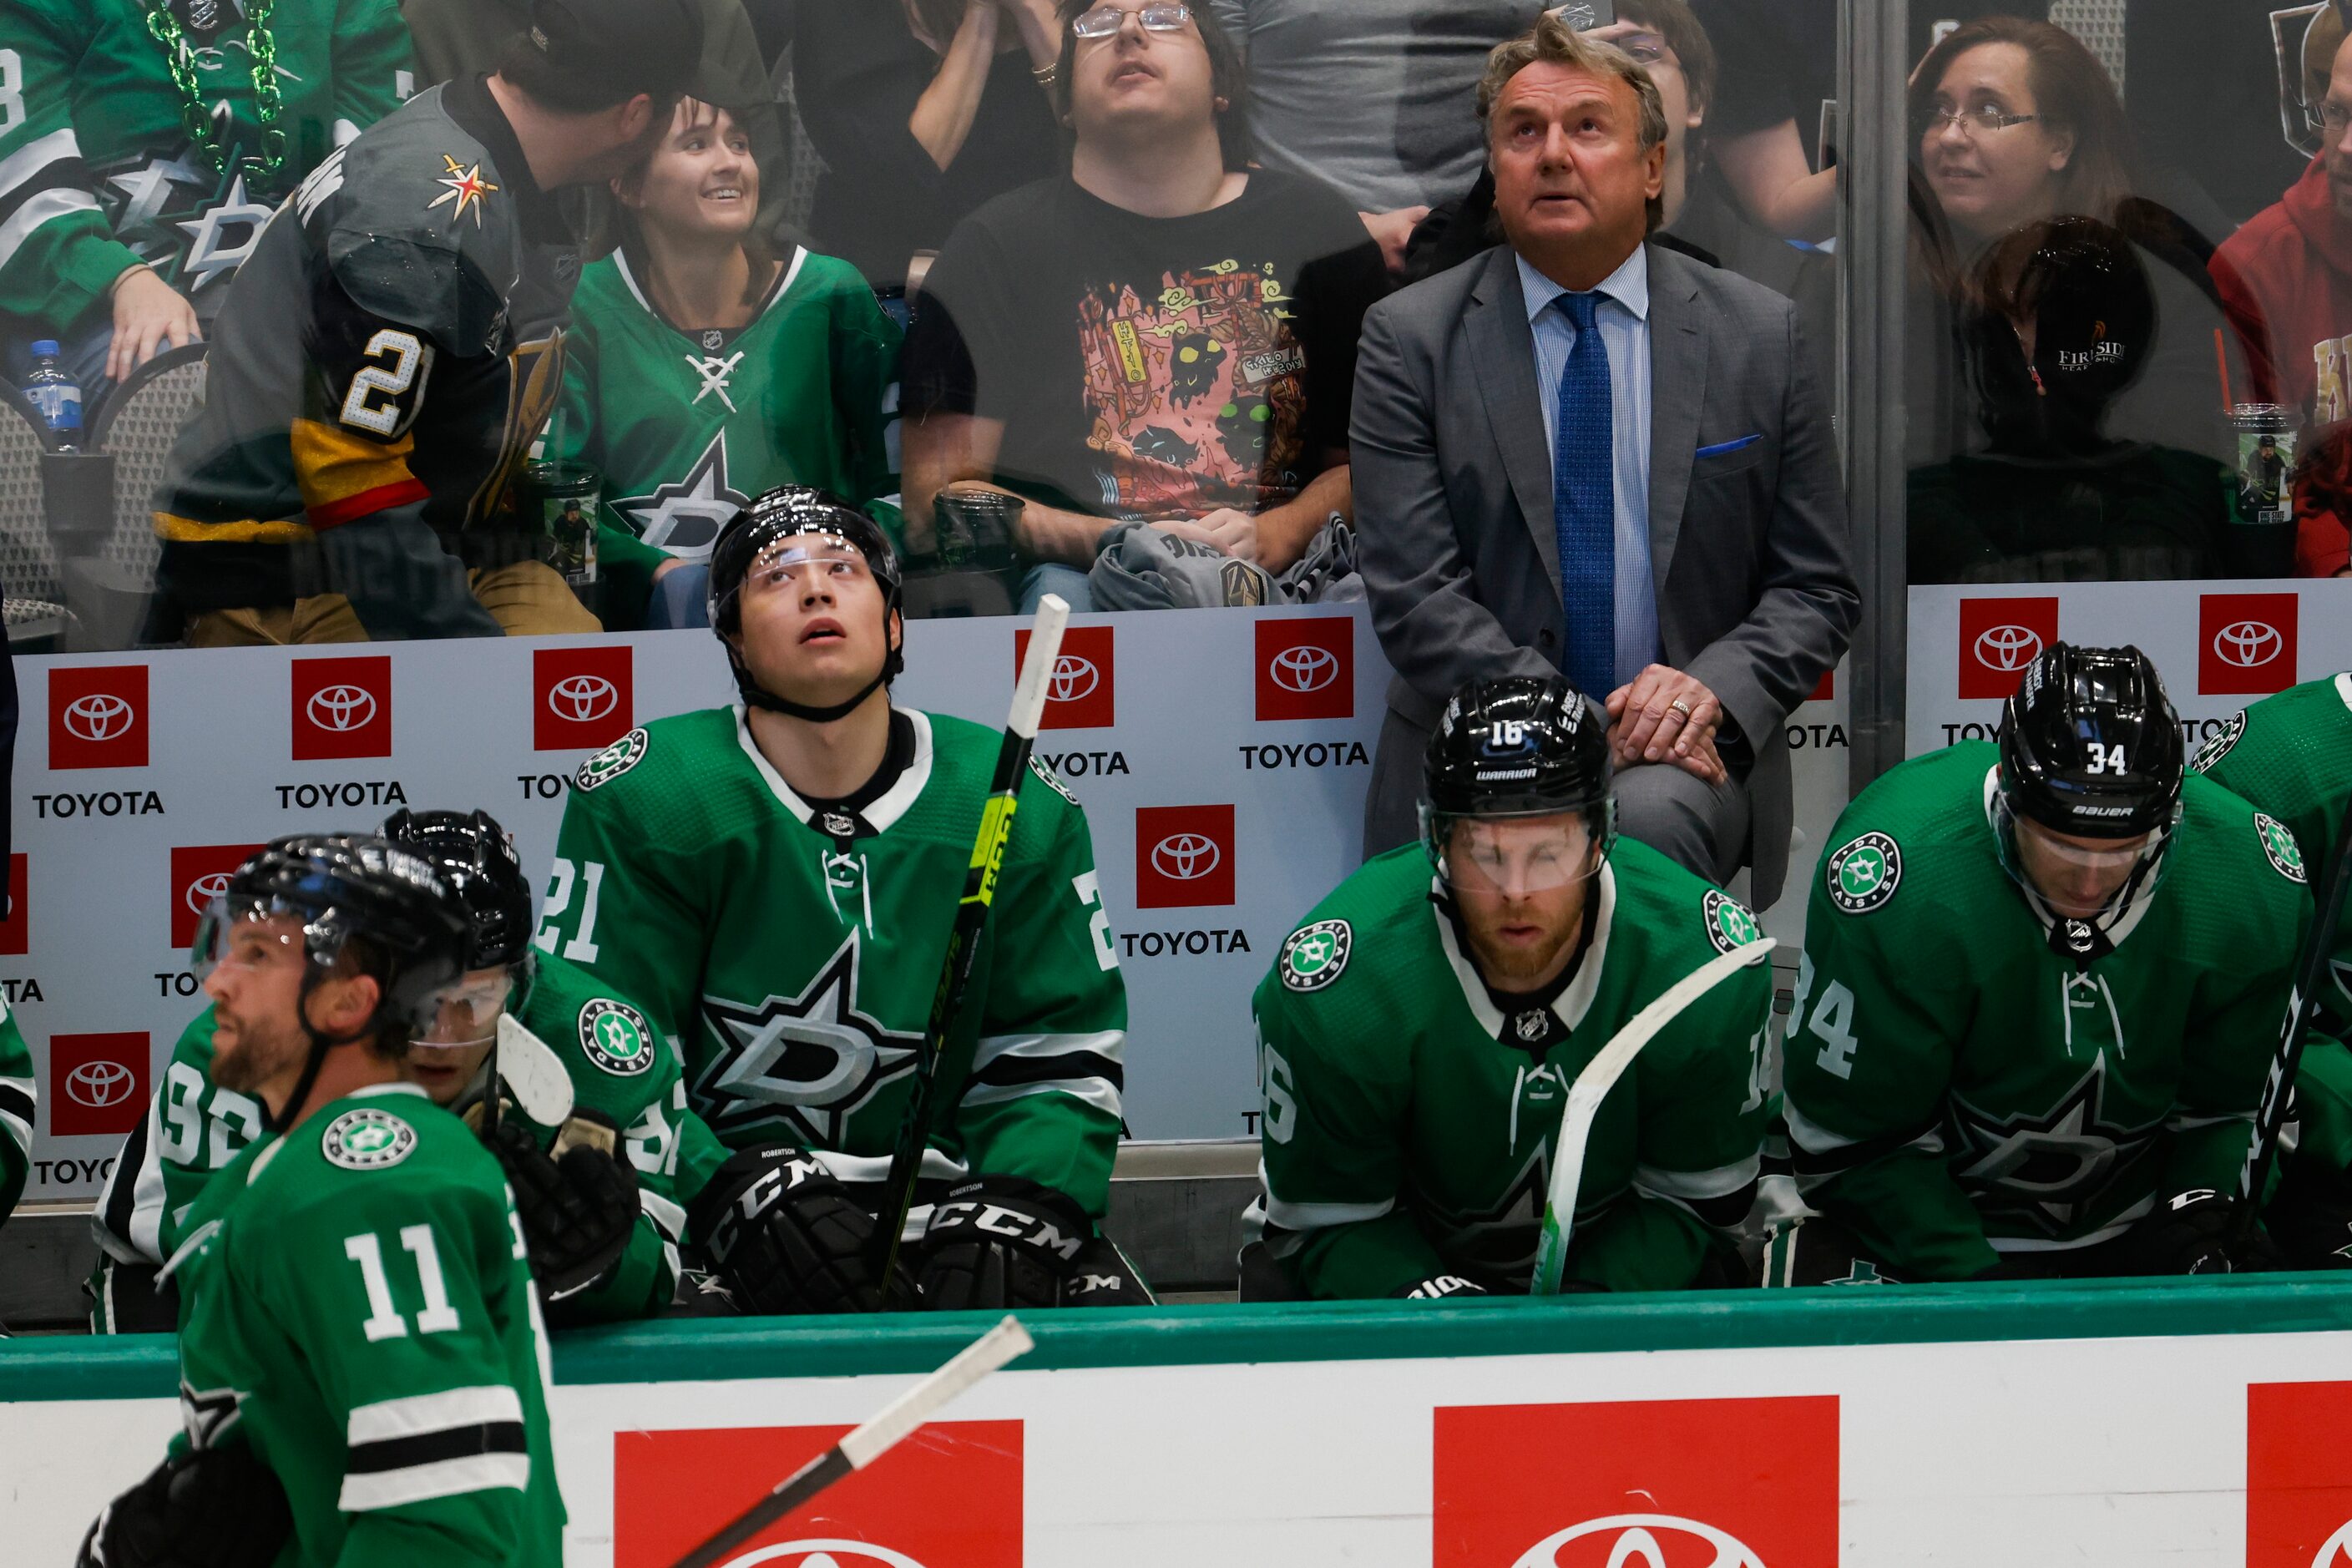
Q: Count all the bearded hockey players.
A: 2